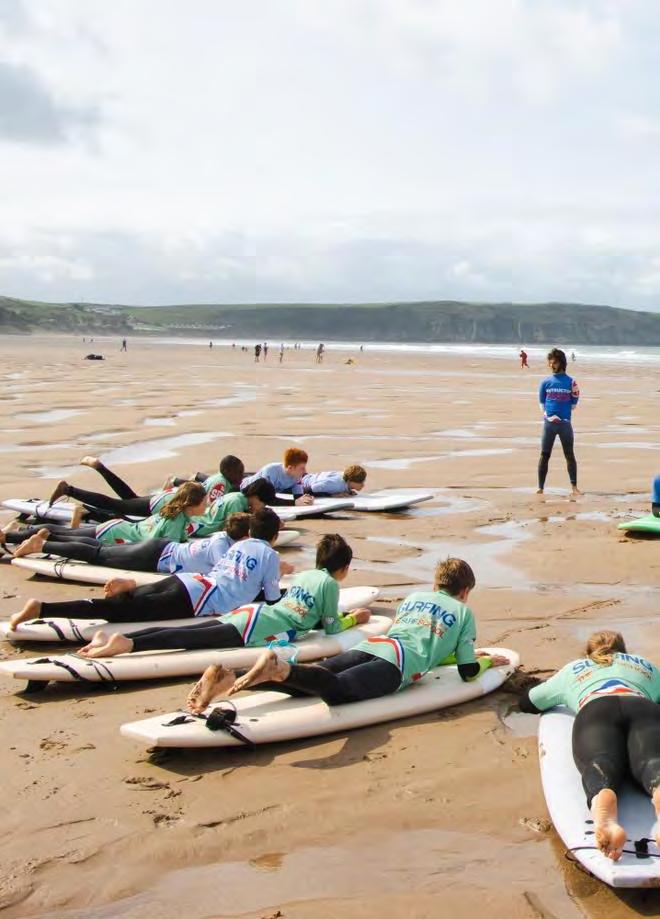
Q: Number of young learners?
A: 10